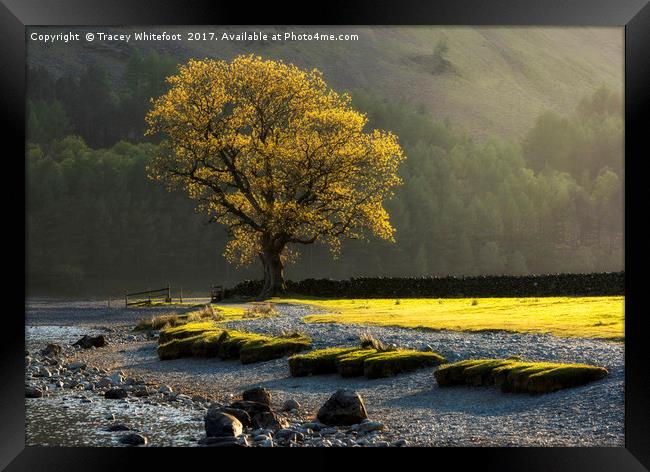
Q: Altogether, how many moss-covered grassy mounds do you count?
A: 3